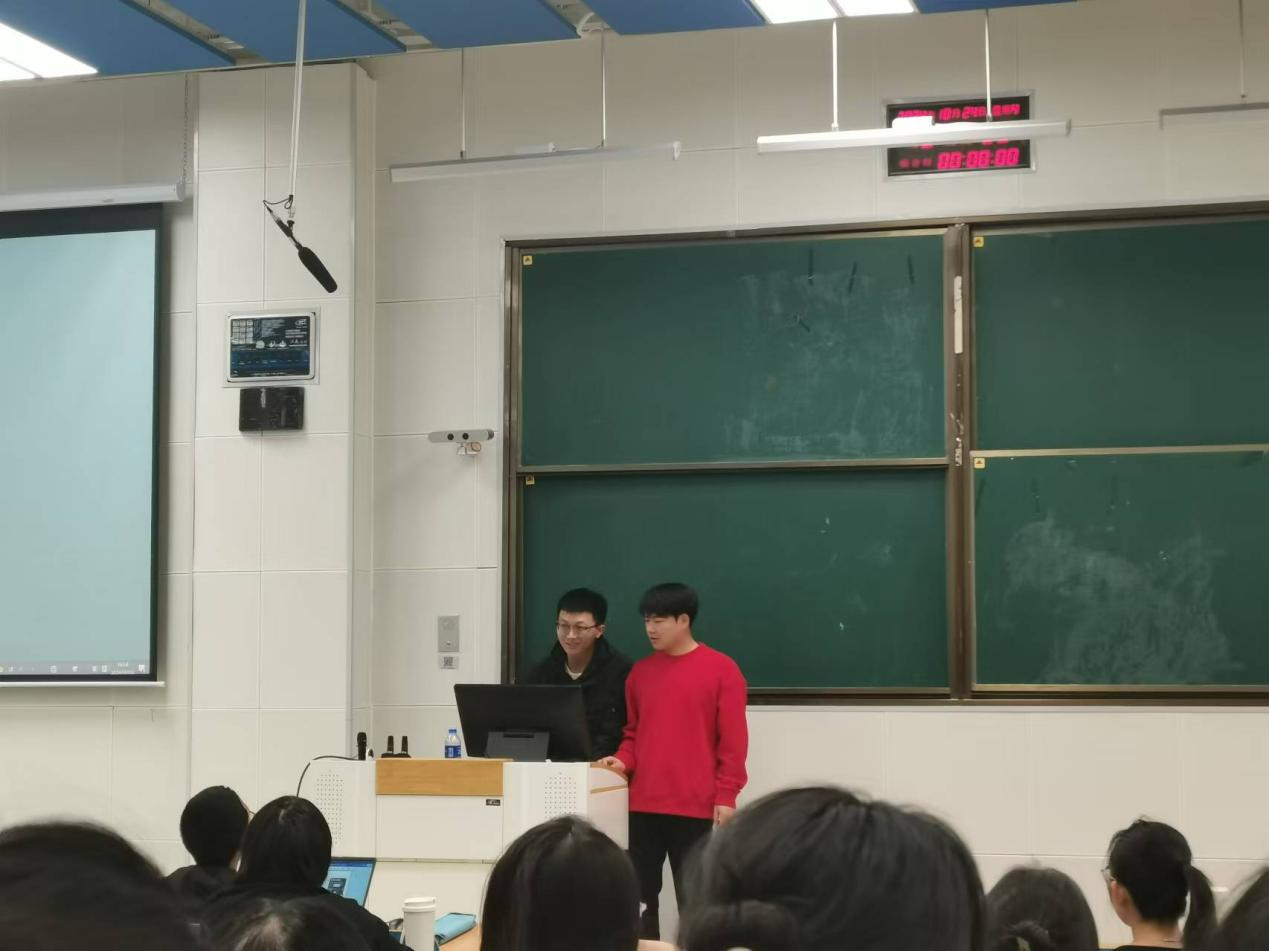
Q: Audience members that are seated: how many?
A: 9